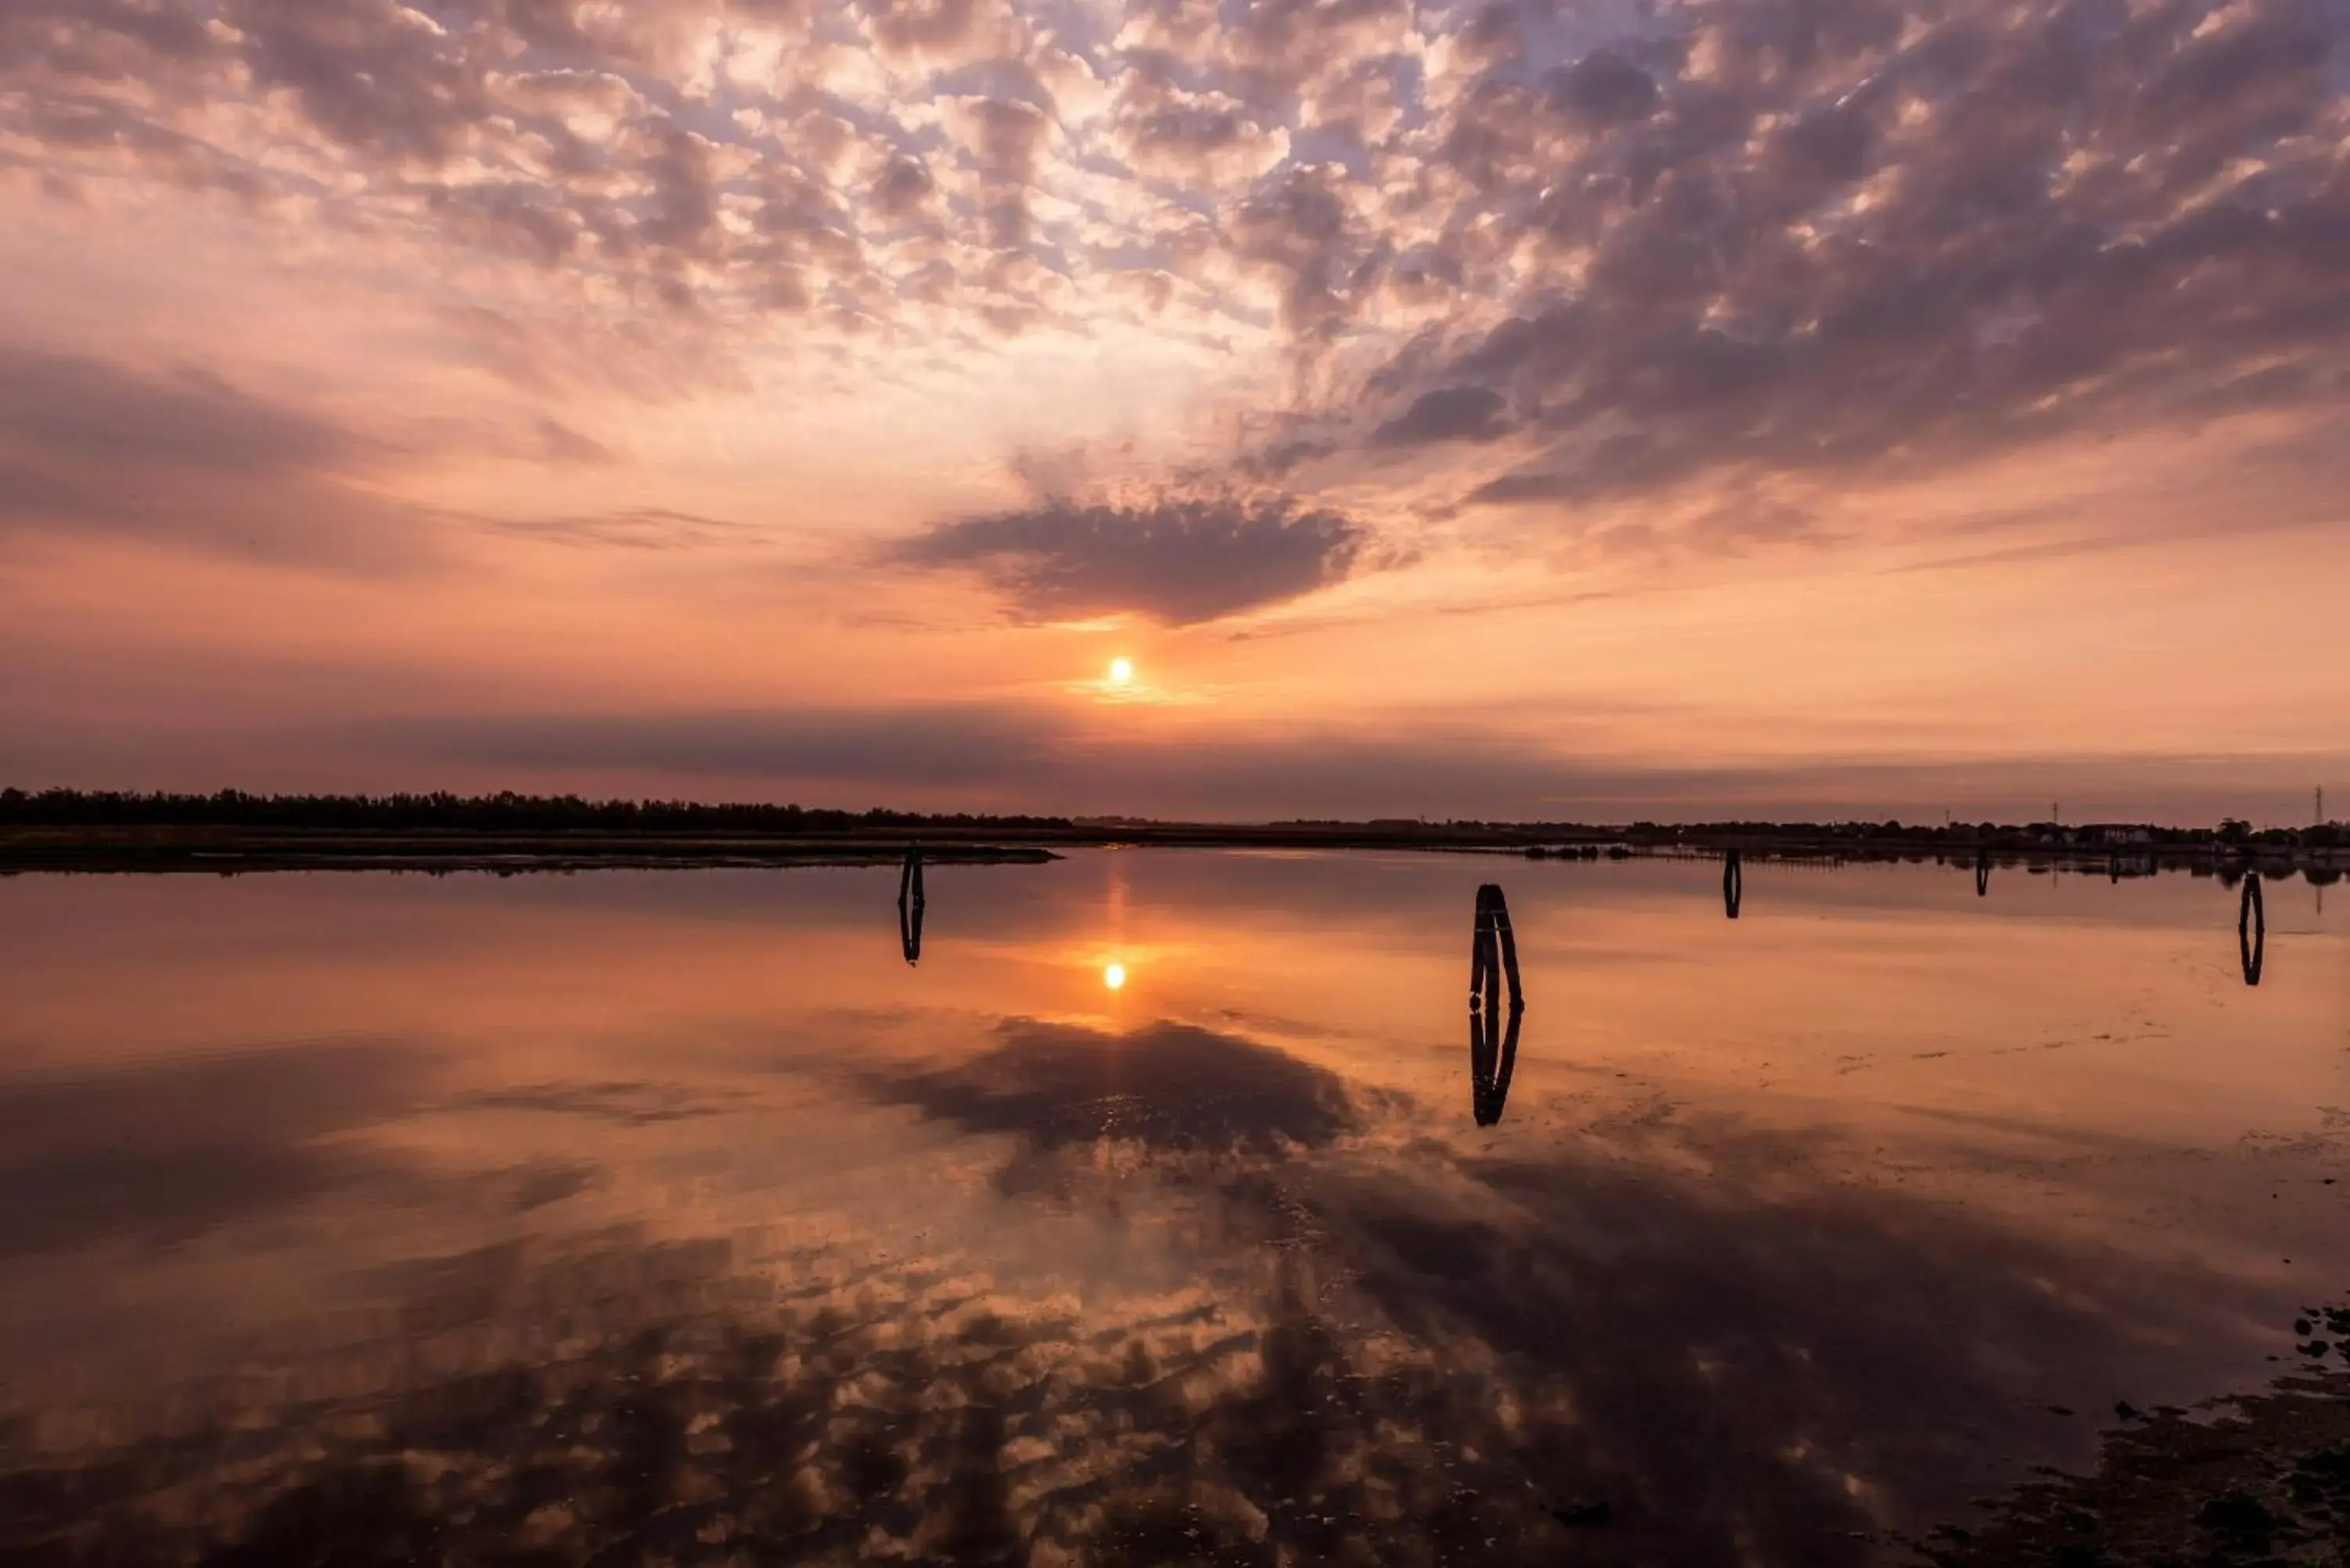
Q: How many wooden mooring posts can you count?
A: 5